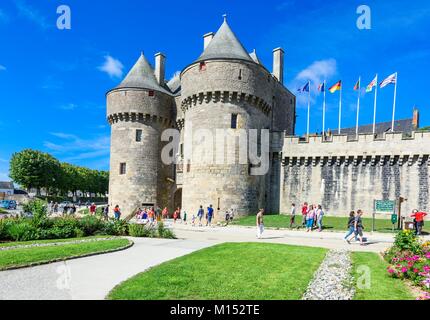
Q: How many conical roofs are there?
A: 2